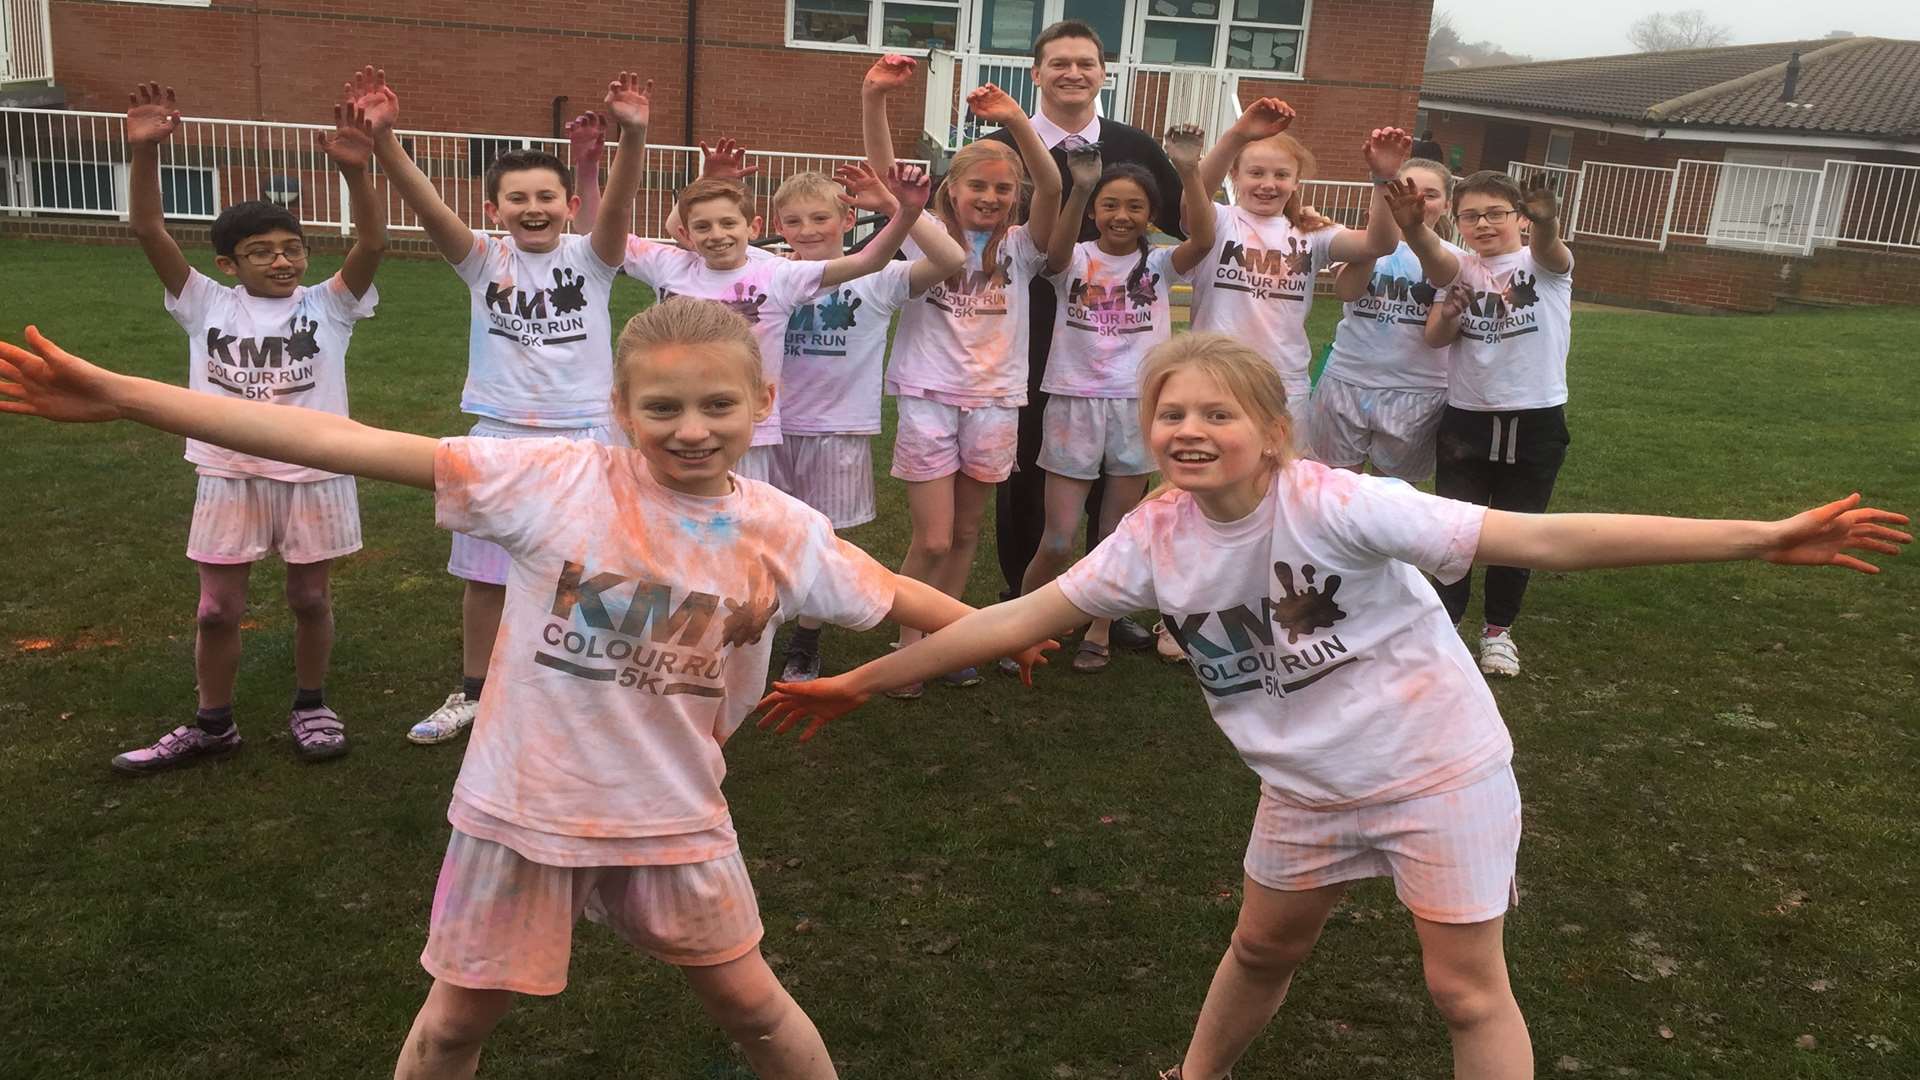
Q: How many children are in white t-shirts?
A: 11